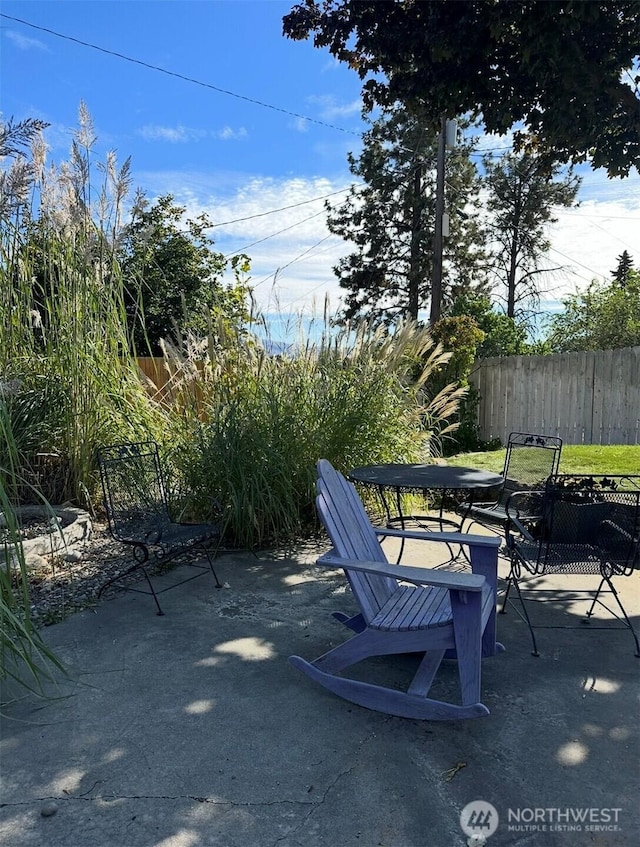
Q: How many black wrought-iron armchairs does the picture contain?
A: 3